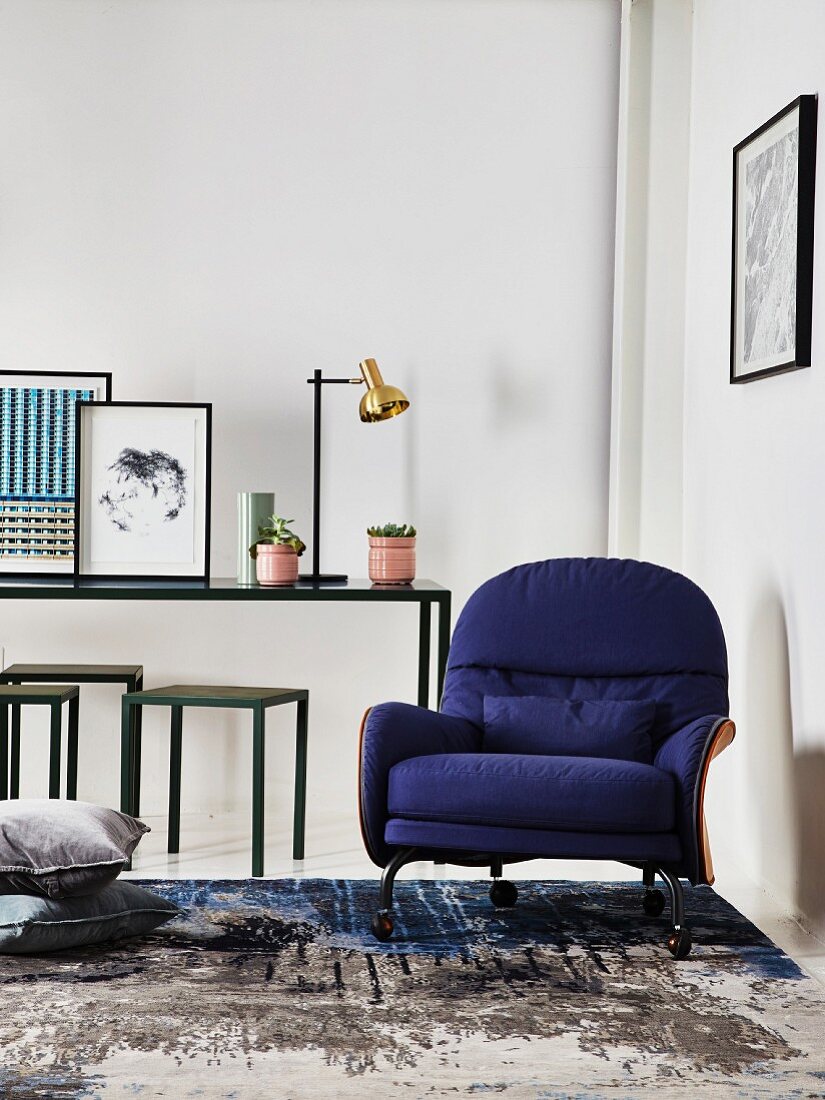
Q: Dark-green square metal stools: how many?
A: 3